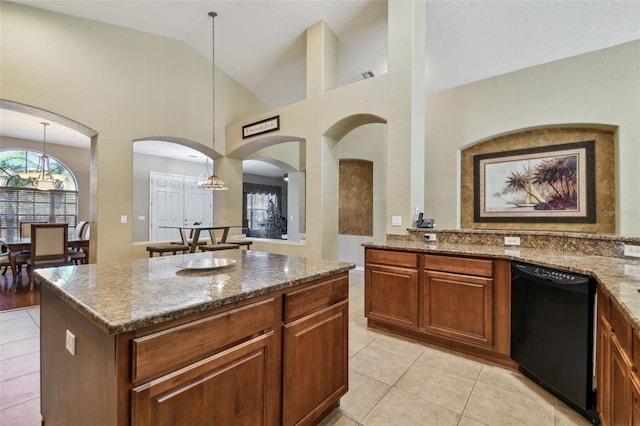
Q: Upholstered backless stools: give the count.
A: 4